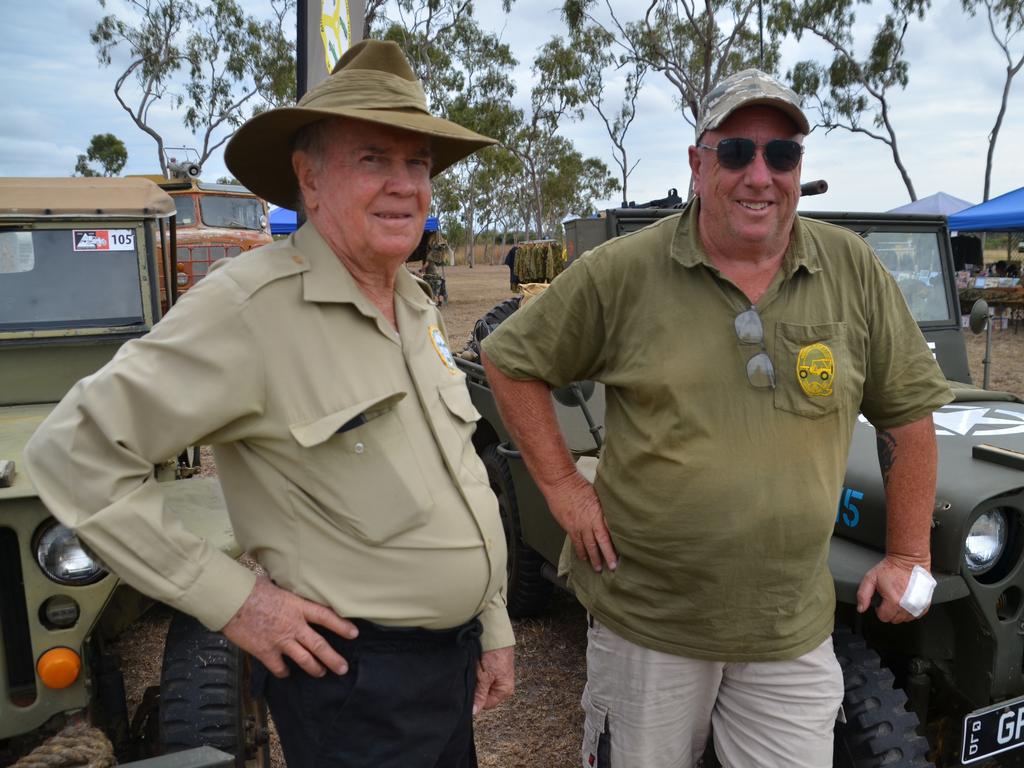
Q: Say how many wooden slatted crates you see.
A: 0